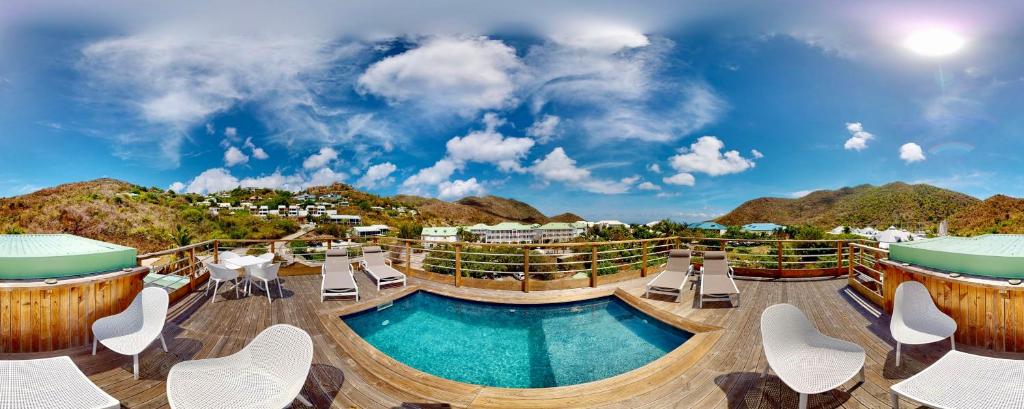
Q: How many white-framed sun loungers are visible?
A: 4